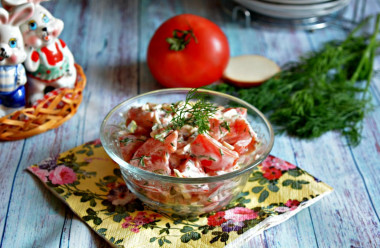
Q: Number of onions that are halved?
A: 1